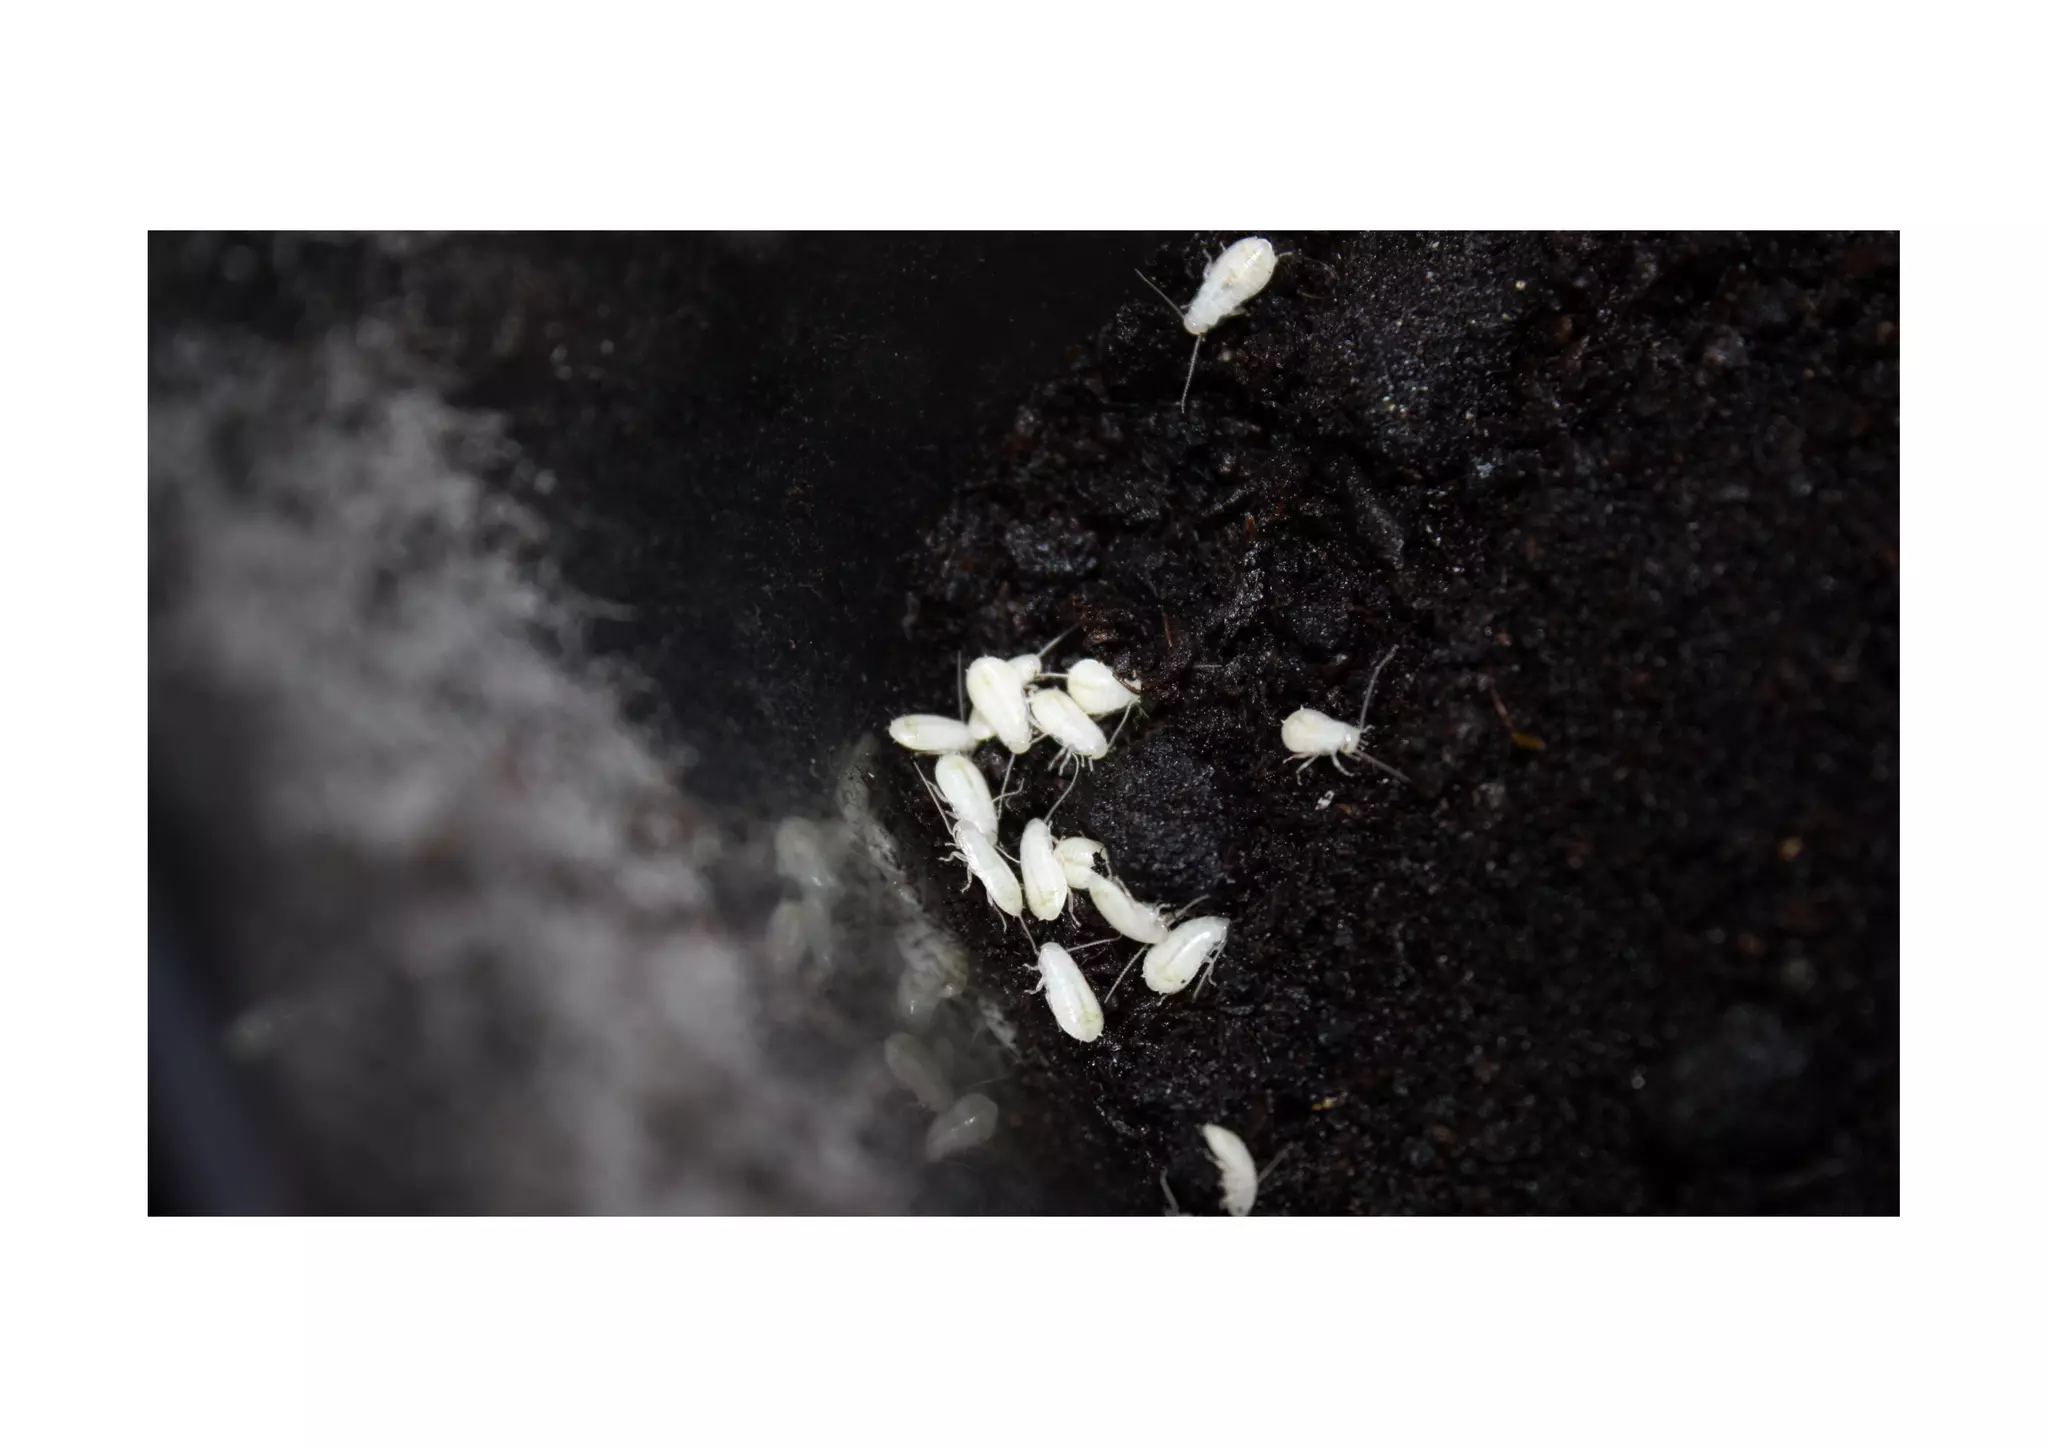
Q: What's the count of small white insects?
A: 15